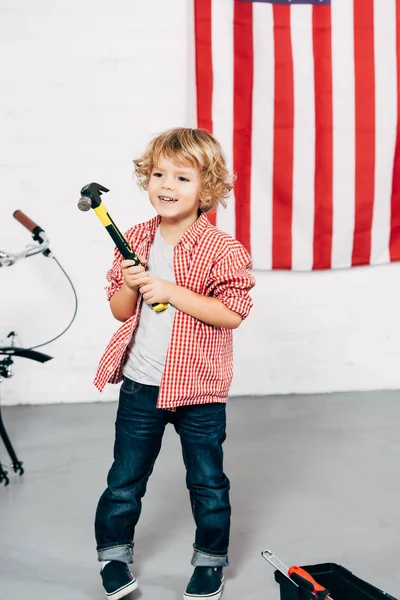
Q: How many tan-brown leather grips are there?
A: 1